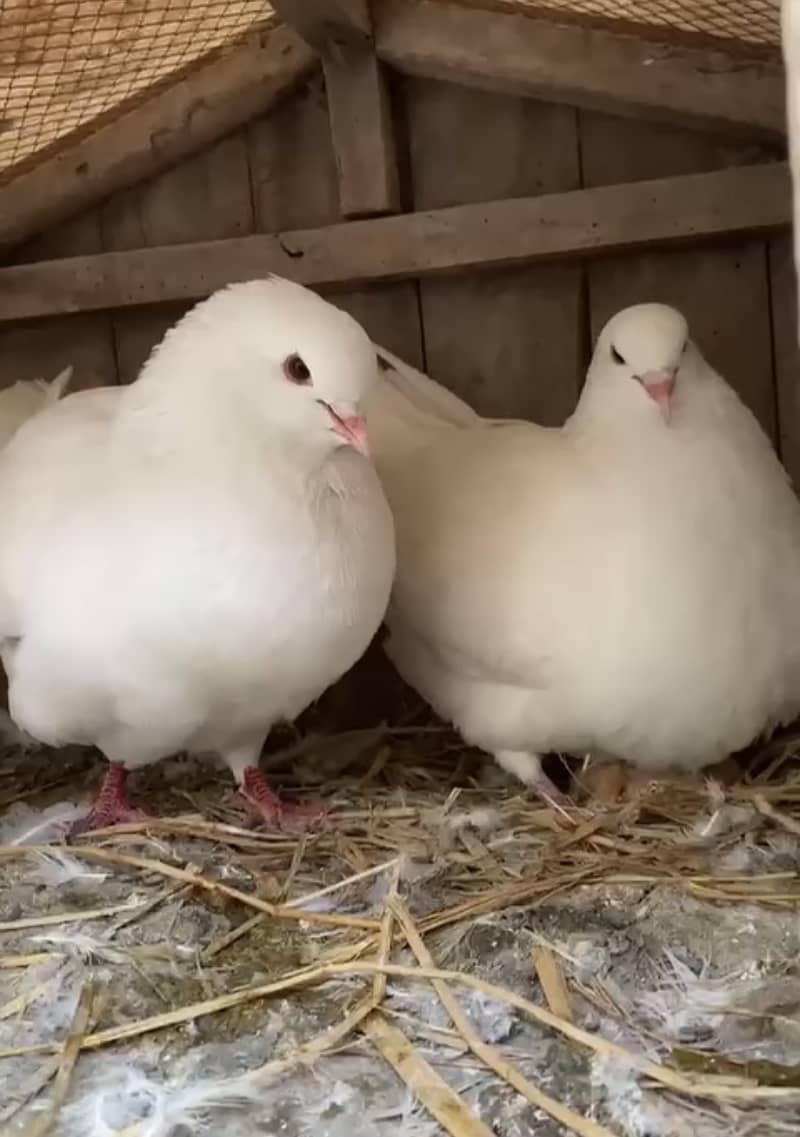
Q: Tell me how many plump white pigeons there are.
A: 2